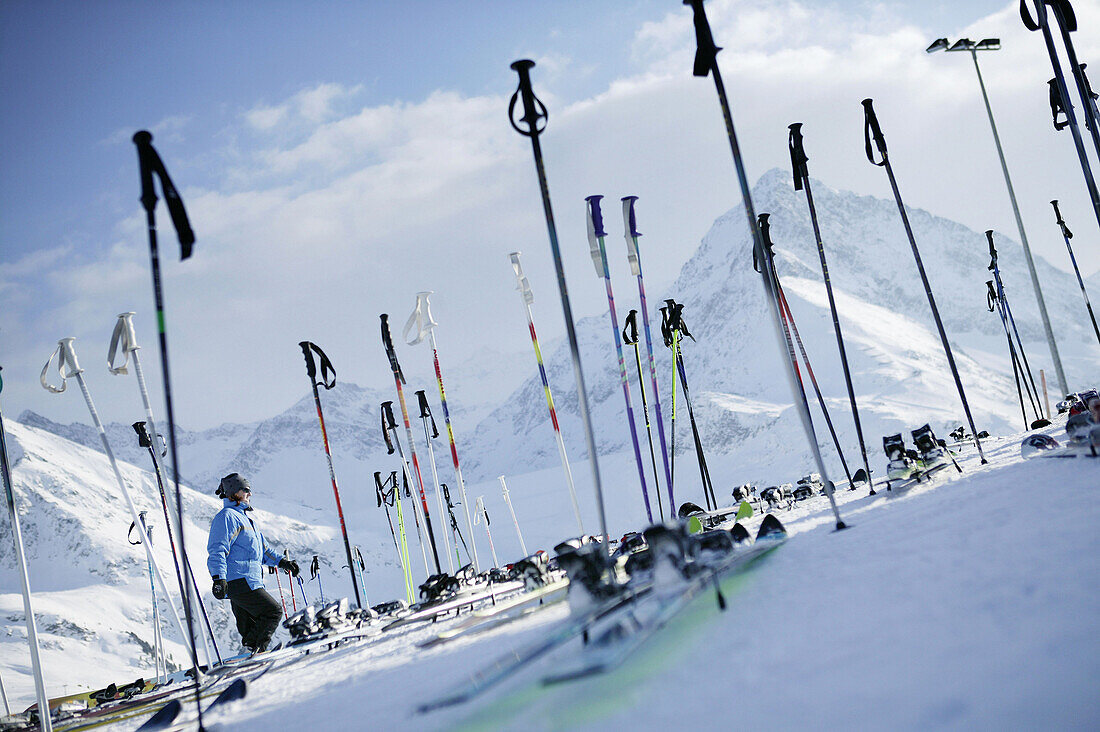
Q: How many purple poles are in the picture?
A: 2